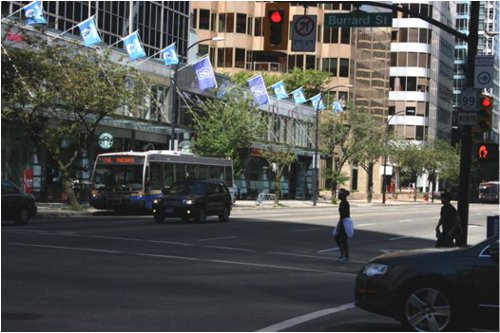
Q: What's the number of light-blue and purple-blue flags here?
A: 10